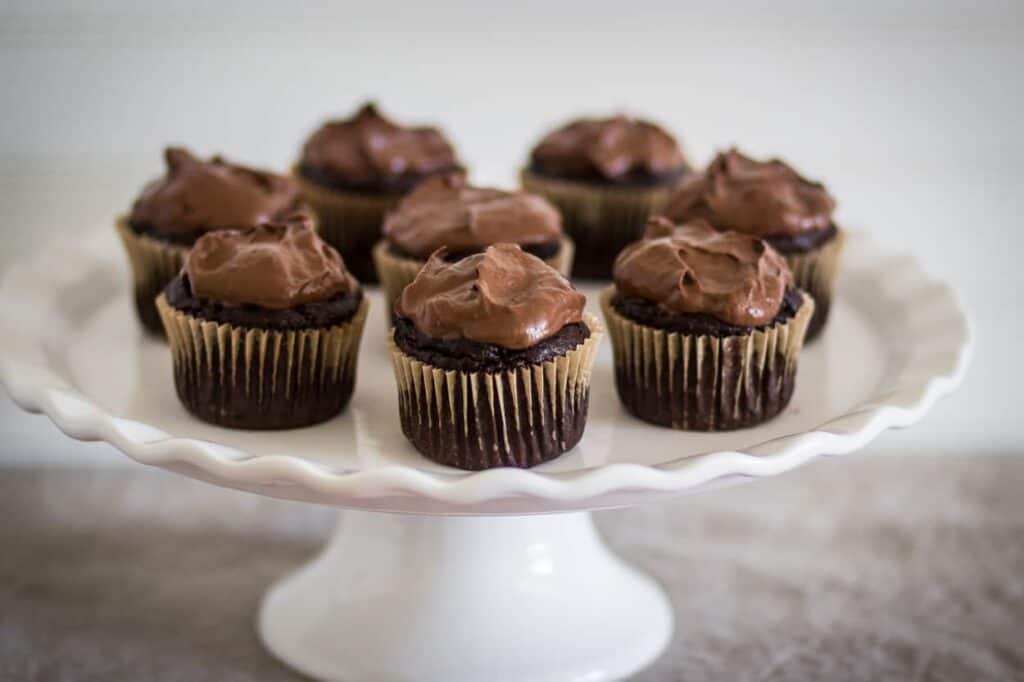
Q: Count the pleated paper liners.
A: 8